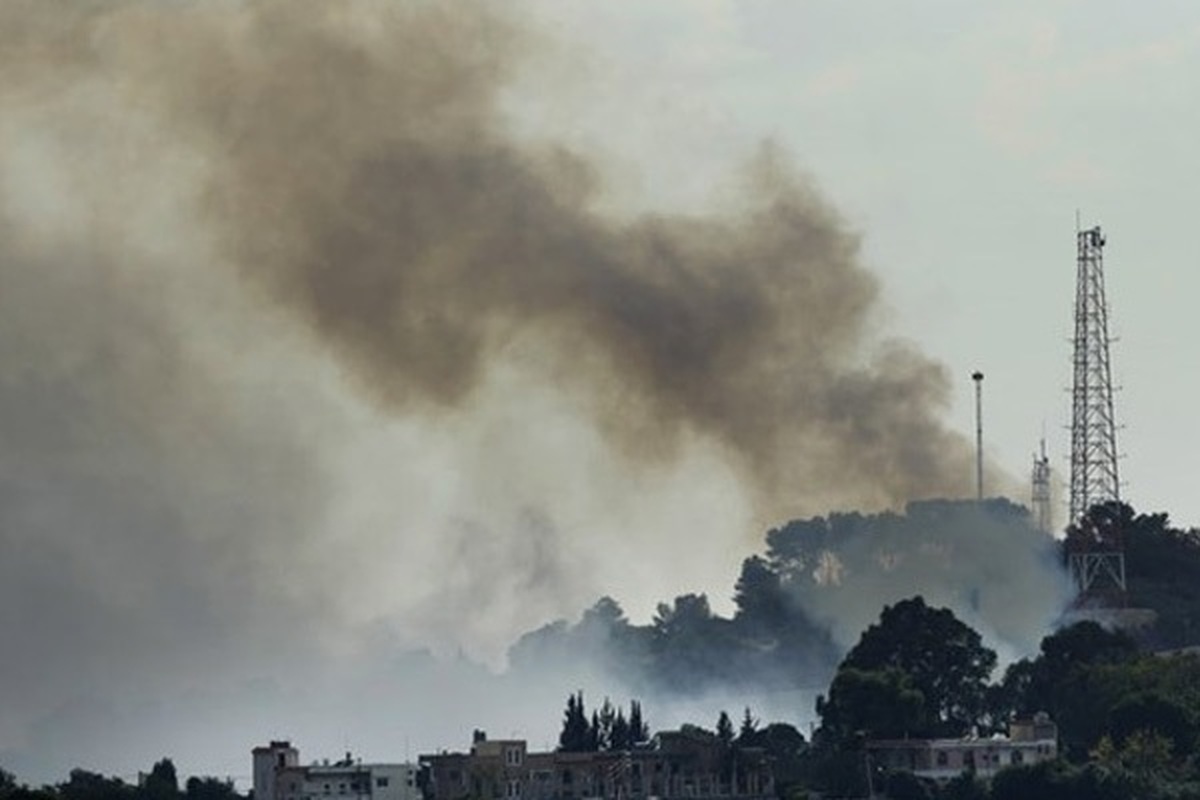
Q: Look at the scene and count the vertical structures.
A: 3